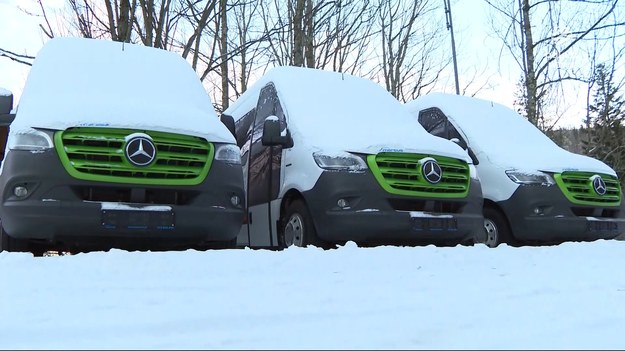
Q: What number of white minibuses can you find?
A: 3